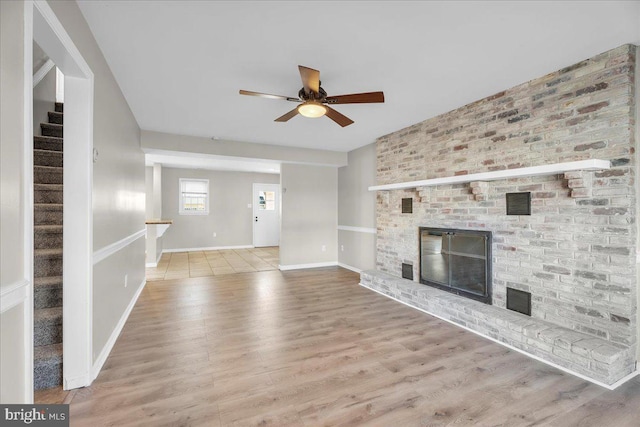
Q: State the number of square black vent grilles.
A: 4